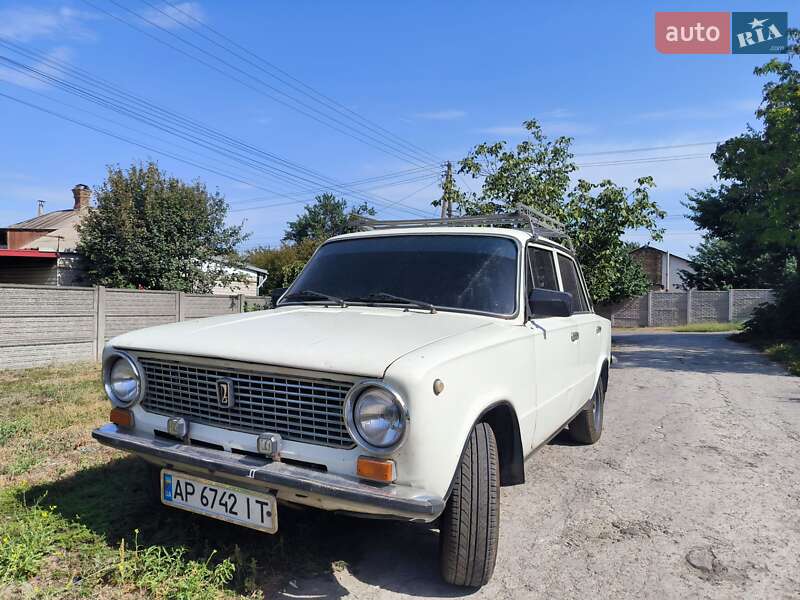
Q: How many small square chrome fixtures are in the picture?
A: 2